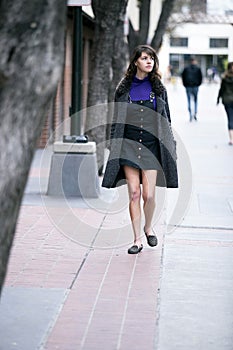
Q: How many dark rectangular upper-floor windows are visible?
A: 2